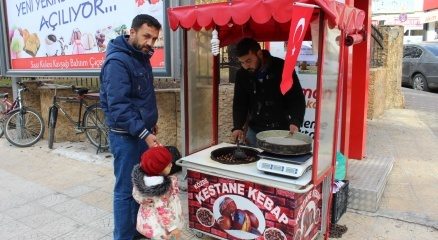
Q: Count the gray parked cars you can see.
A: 1